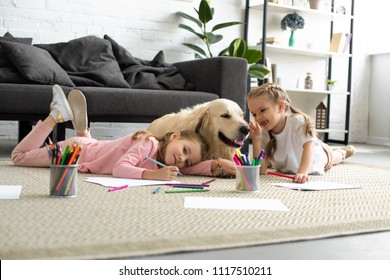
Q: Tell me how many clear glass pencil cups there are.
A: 2